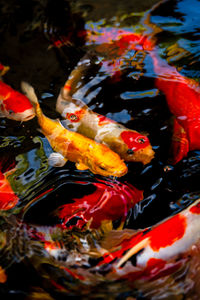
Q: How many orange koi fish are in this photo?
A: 1